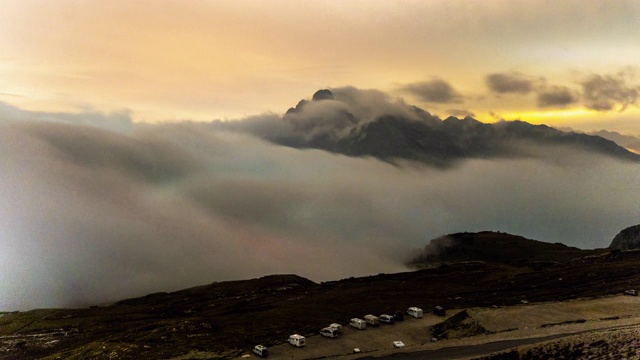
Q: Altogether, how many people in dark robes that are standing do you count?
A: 0